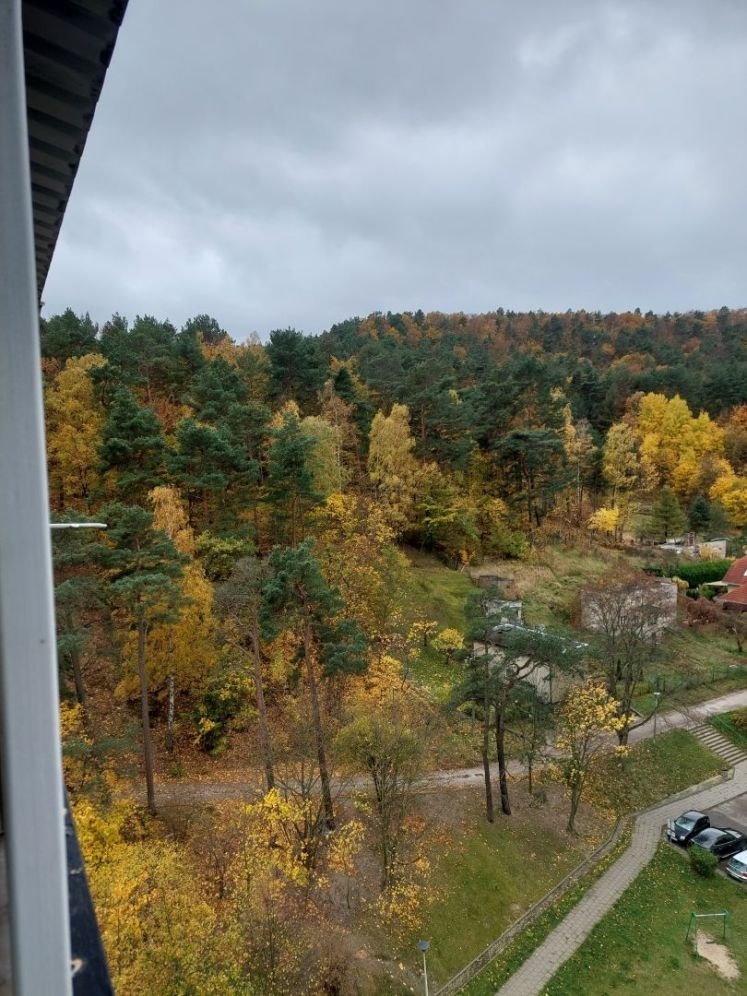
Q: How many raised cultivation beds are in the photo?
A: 0